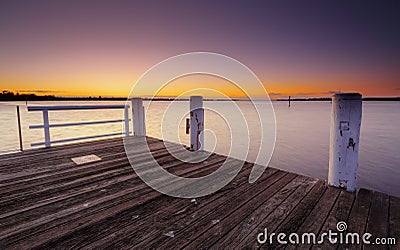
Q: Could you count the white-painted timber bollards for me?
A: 3